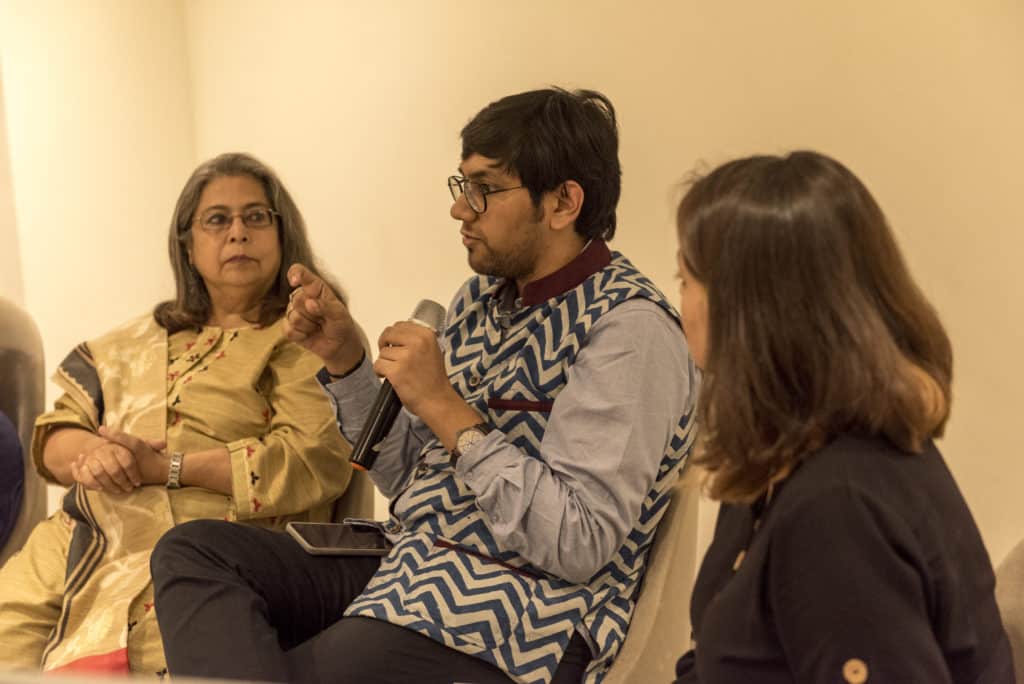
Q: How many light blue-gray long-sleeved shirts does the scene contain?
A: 1